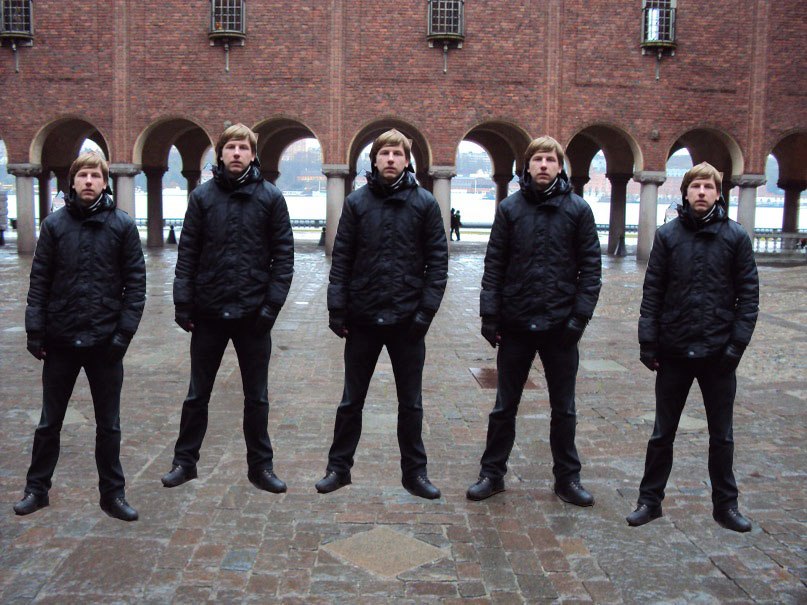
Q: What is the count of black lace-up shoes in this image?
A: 10